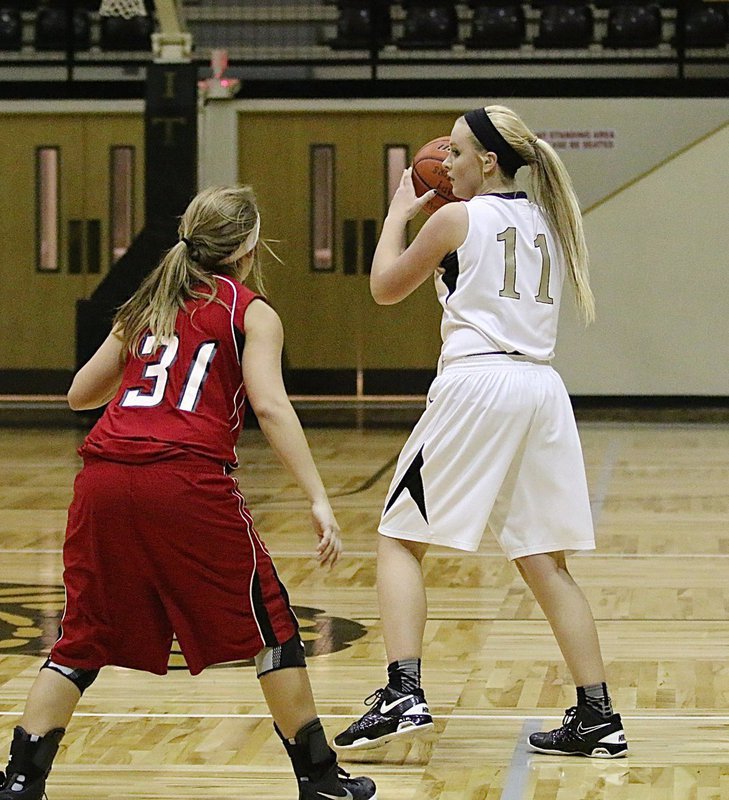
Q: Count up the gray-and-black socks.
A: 2